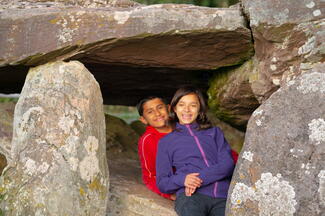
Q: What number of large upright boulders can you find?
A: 2